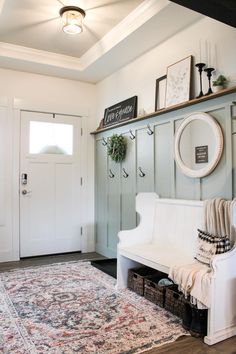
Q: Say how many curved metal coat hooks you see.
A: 6